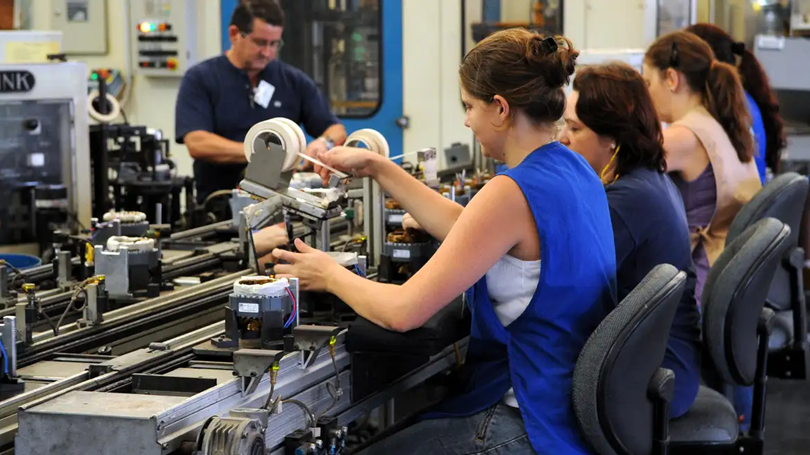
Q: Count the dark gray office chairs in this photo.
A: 3